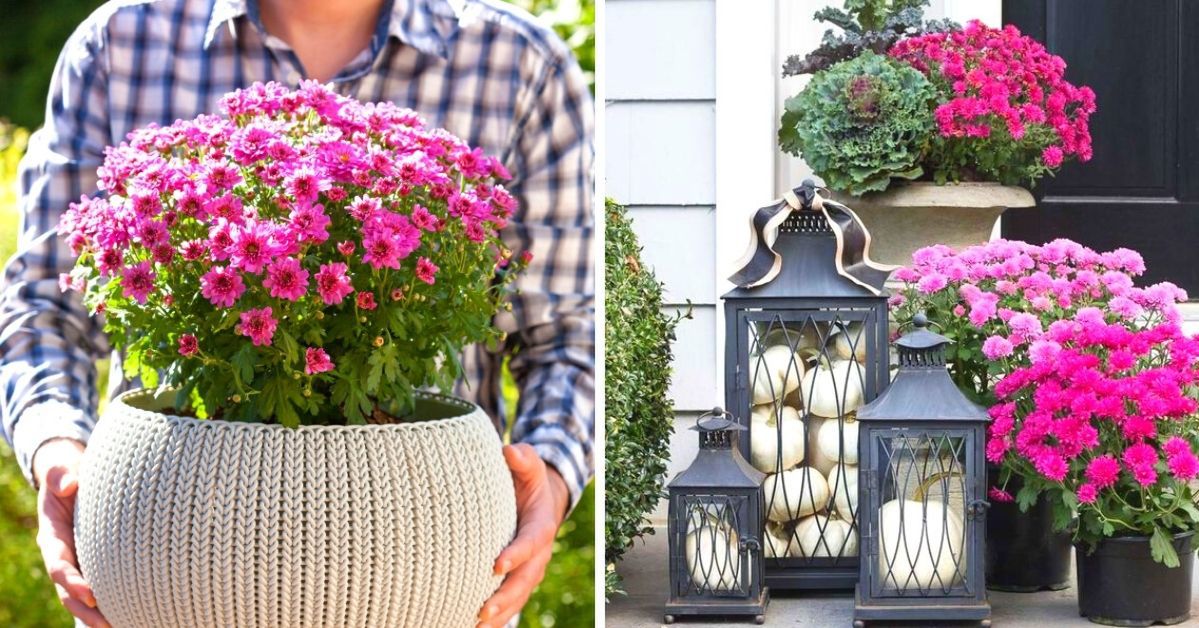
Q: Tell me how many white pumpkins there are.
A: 11